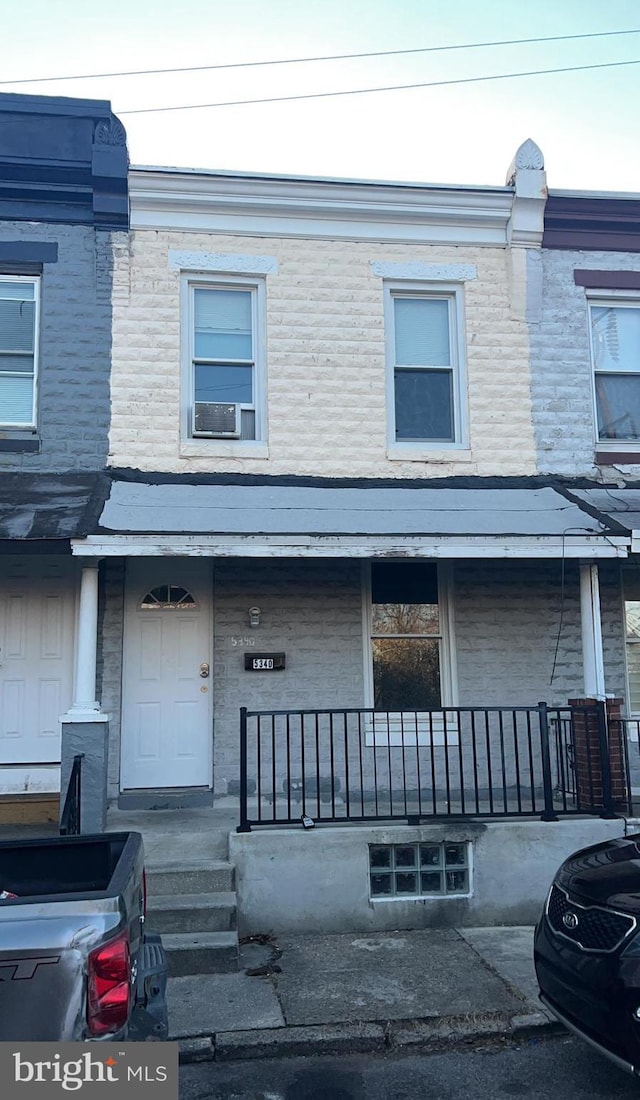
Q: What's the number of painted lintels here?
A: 4